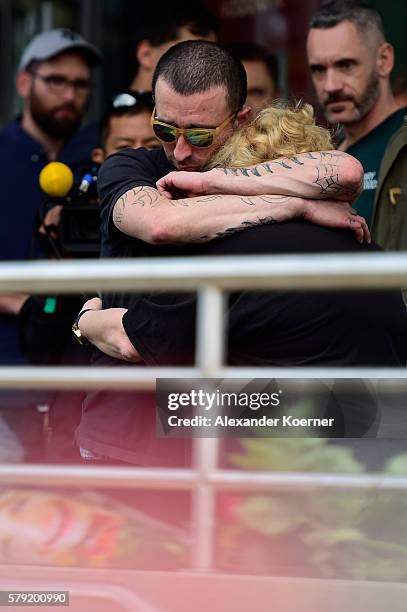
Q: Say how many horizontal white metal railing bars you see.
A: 3